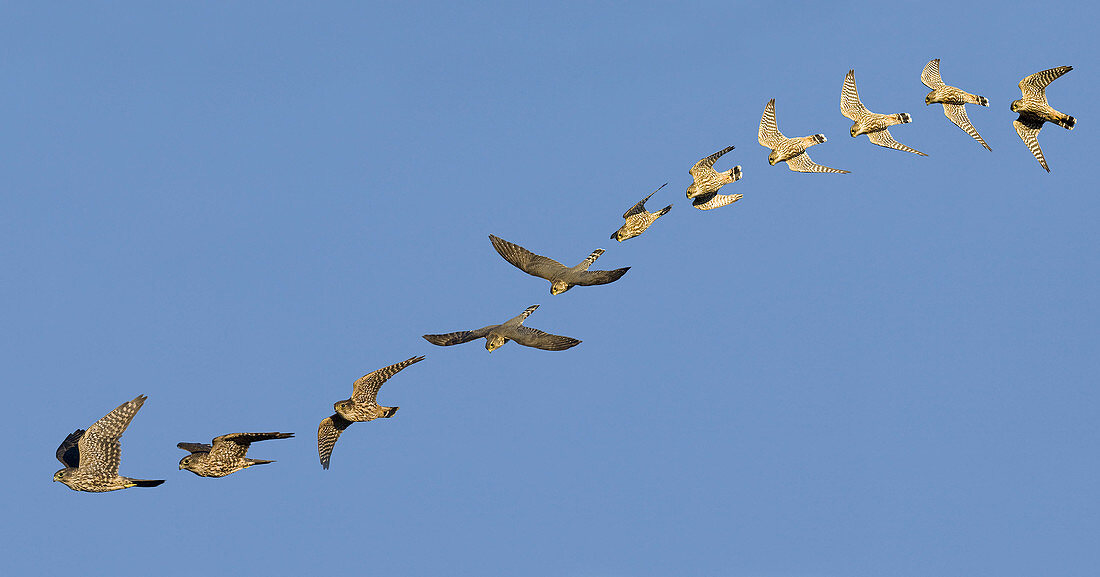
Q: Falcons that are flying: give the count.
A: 11